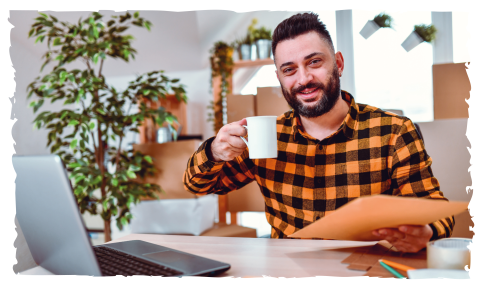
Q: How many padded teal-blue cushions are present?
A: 0